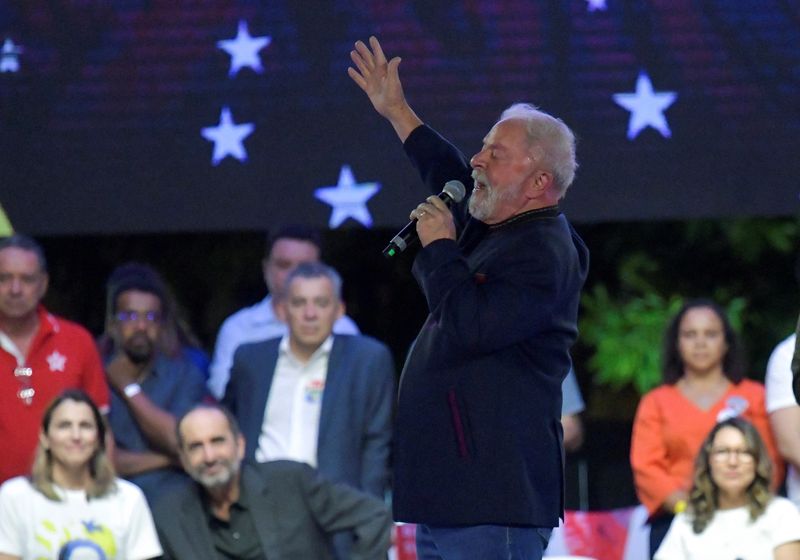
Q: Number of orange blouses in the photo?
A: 1